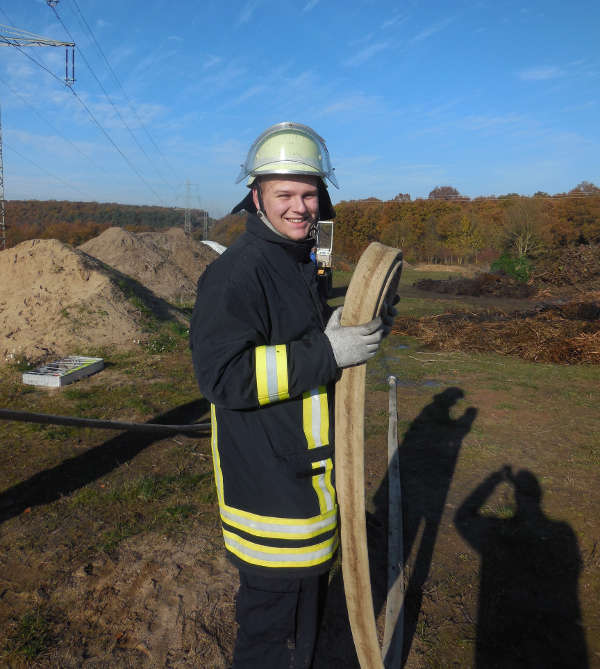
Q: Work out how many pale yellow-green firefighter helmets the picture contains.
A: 1